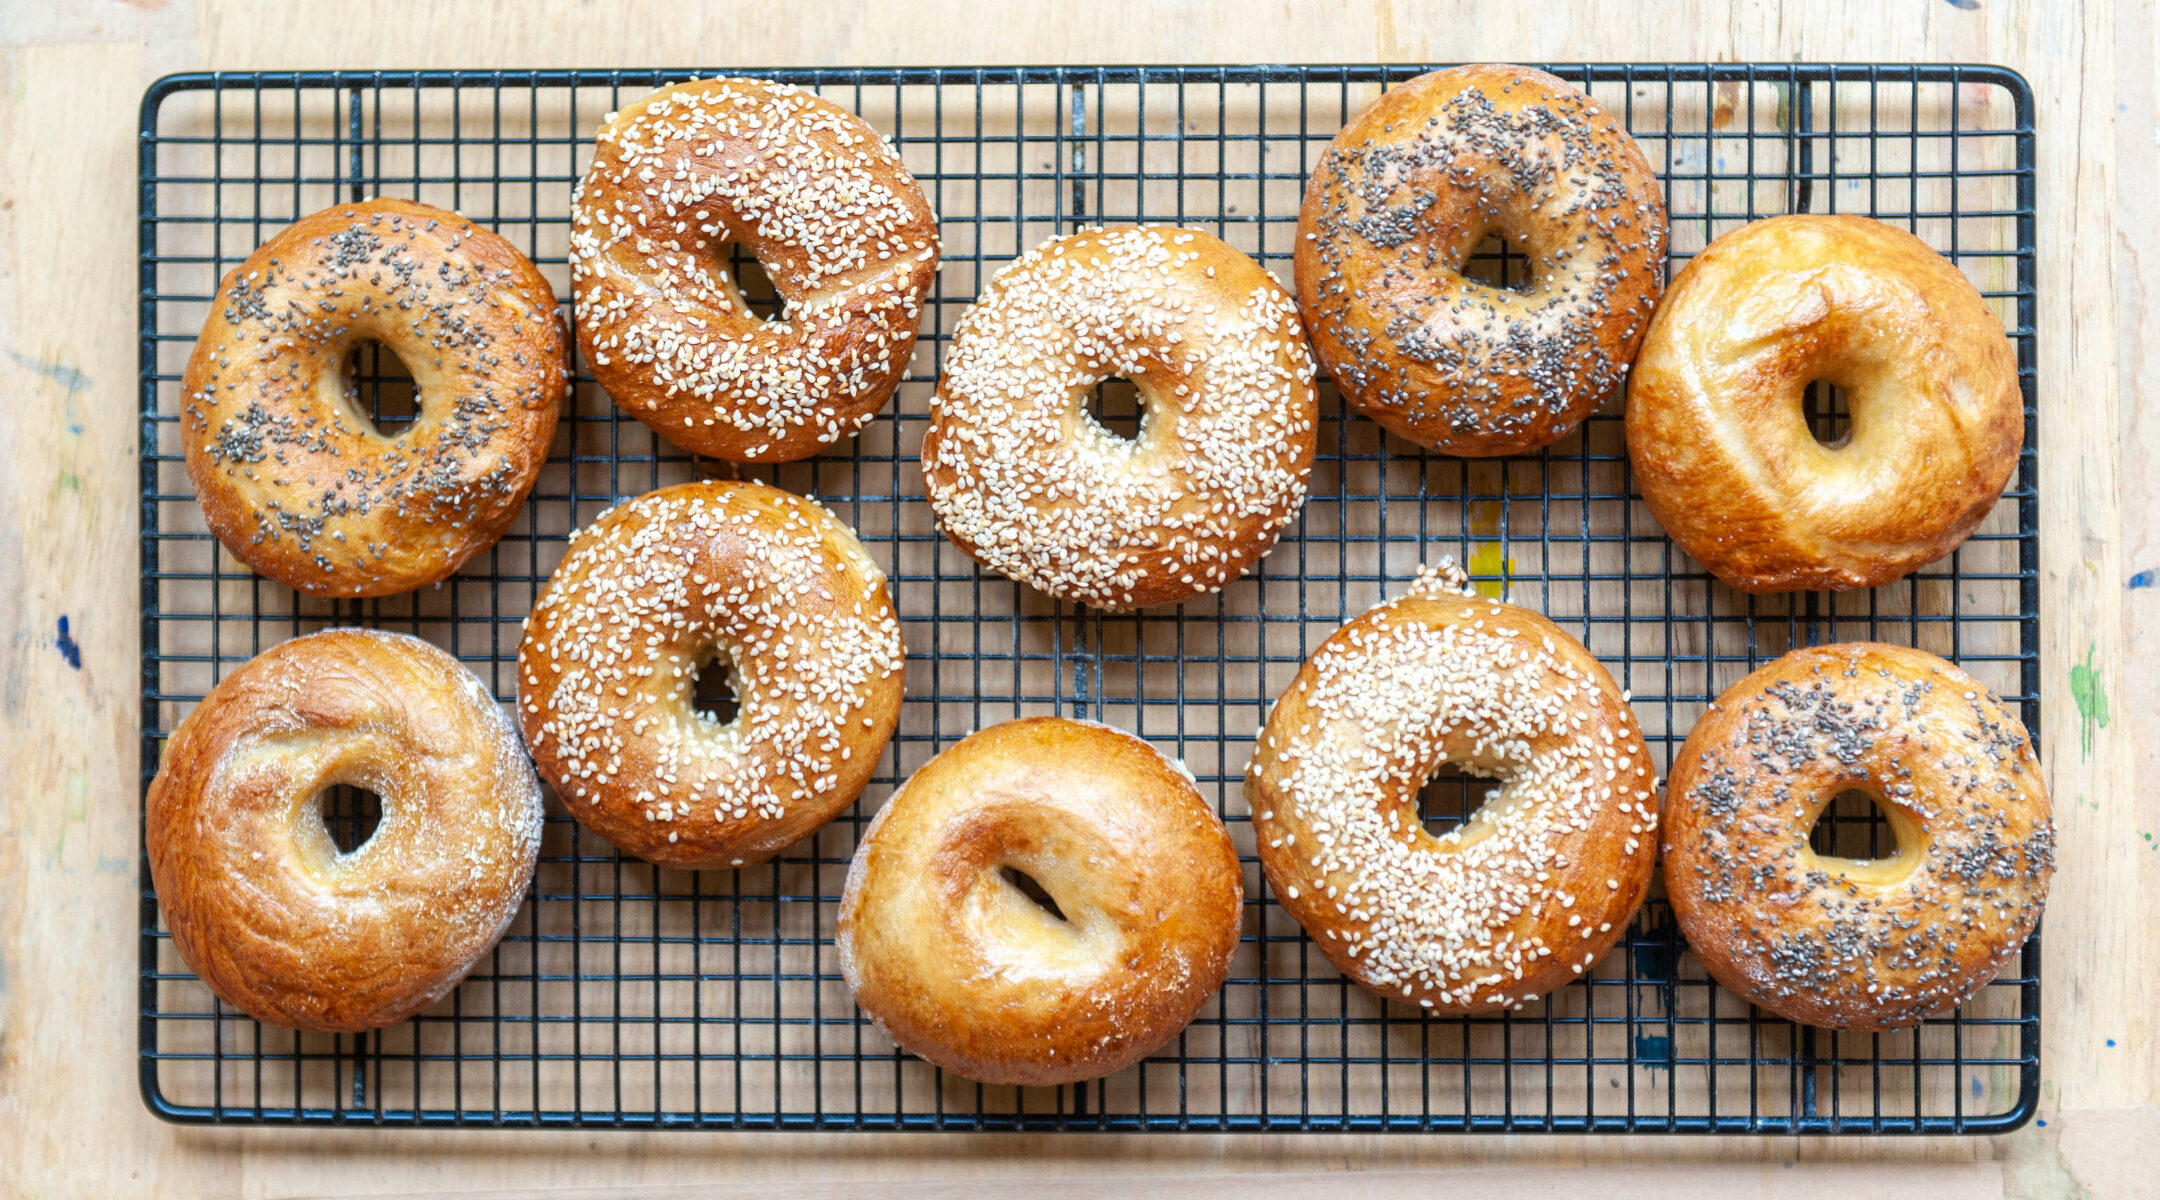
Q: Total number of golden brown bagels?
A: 10